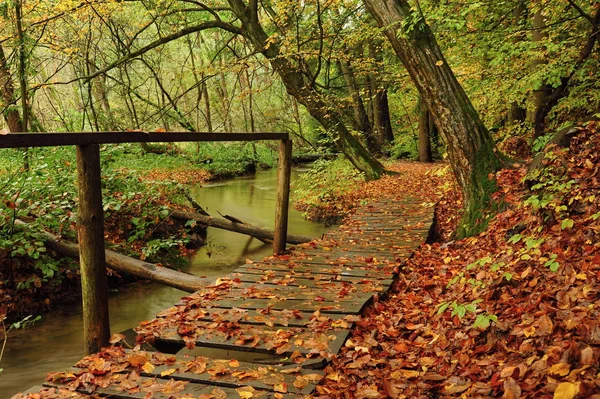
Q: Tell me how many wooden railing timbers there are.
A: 3